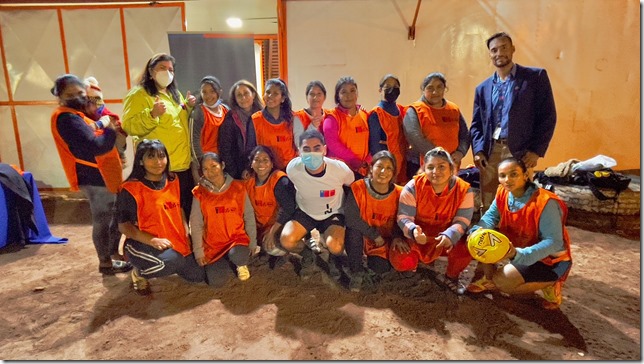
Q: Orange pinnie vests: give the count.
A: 13